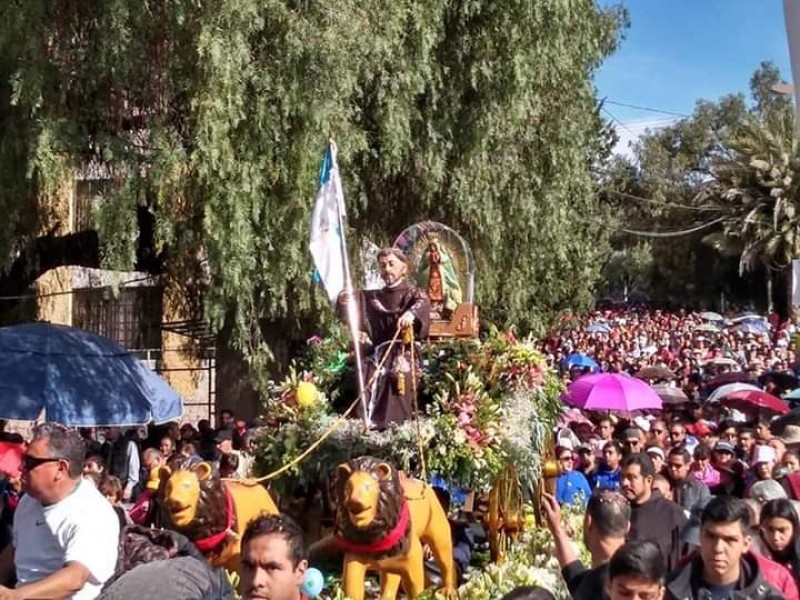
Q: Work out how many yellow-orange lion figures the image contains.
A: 2